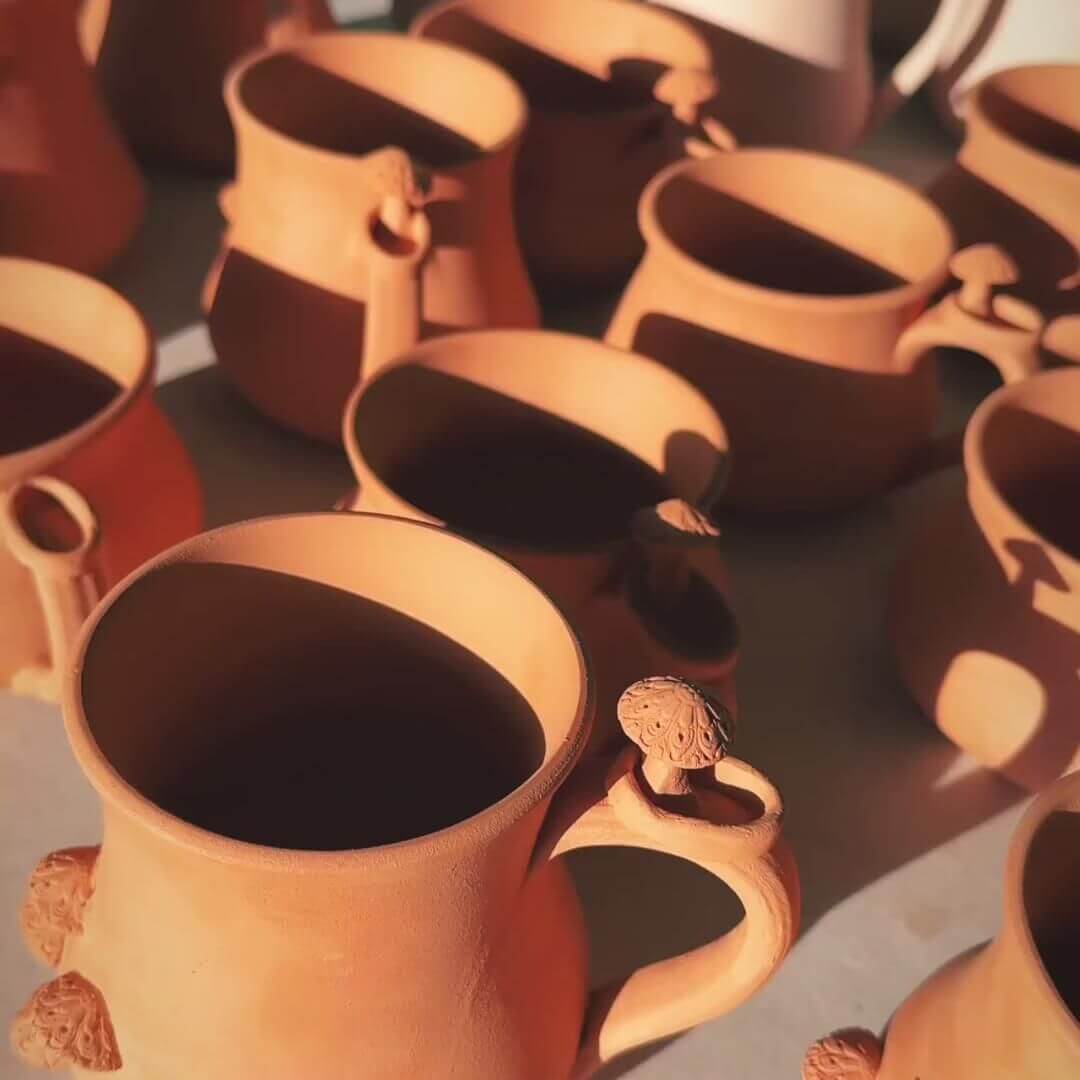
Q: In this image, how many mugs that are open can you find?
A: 9